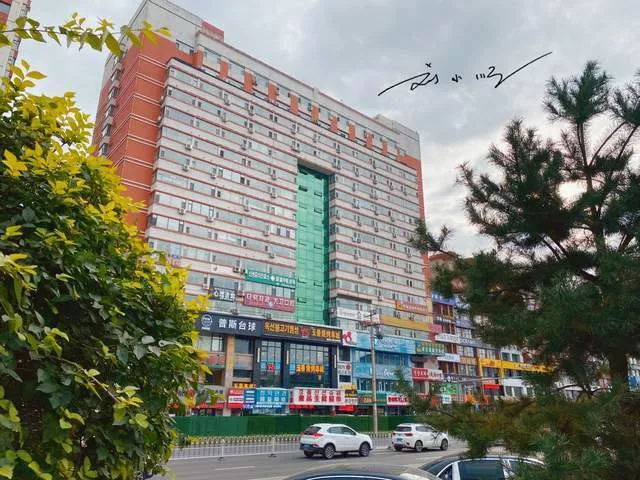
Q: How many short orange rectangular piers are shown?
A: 11